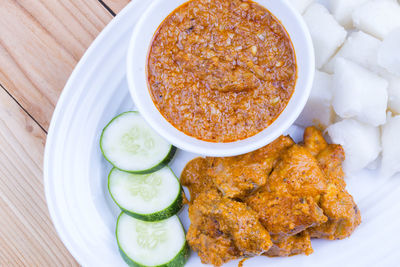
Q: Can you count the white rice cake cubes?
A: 11